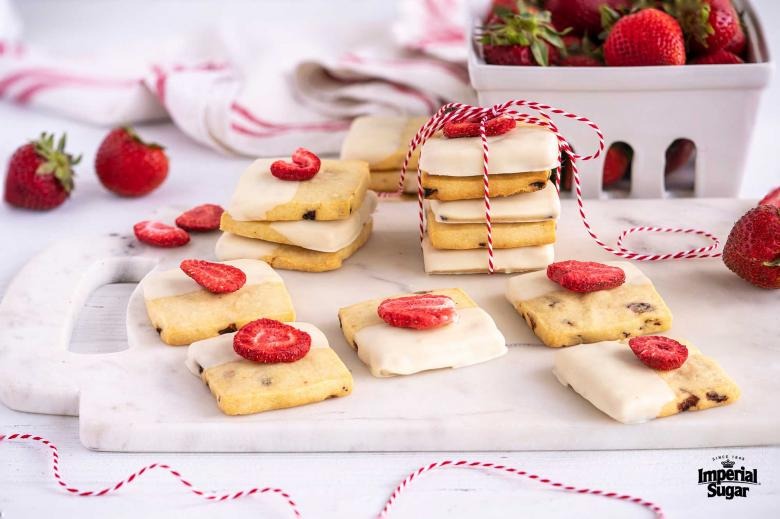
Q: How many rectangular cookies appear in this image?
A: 15